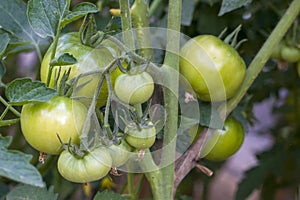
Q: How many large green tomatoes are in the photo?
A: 4